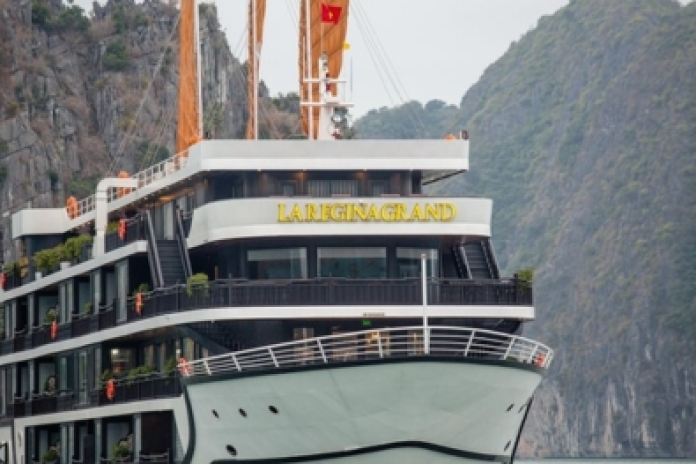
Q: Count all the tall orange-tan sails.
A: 3